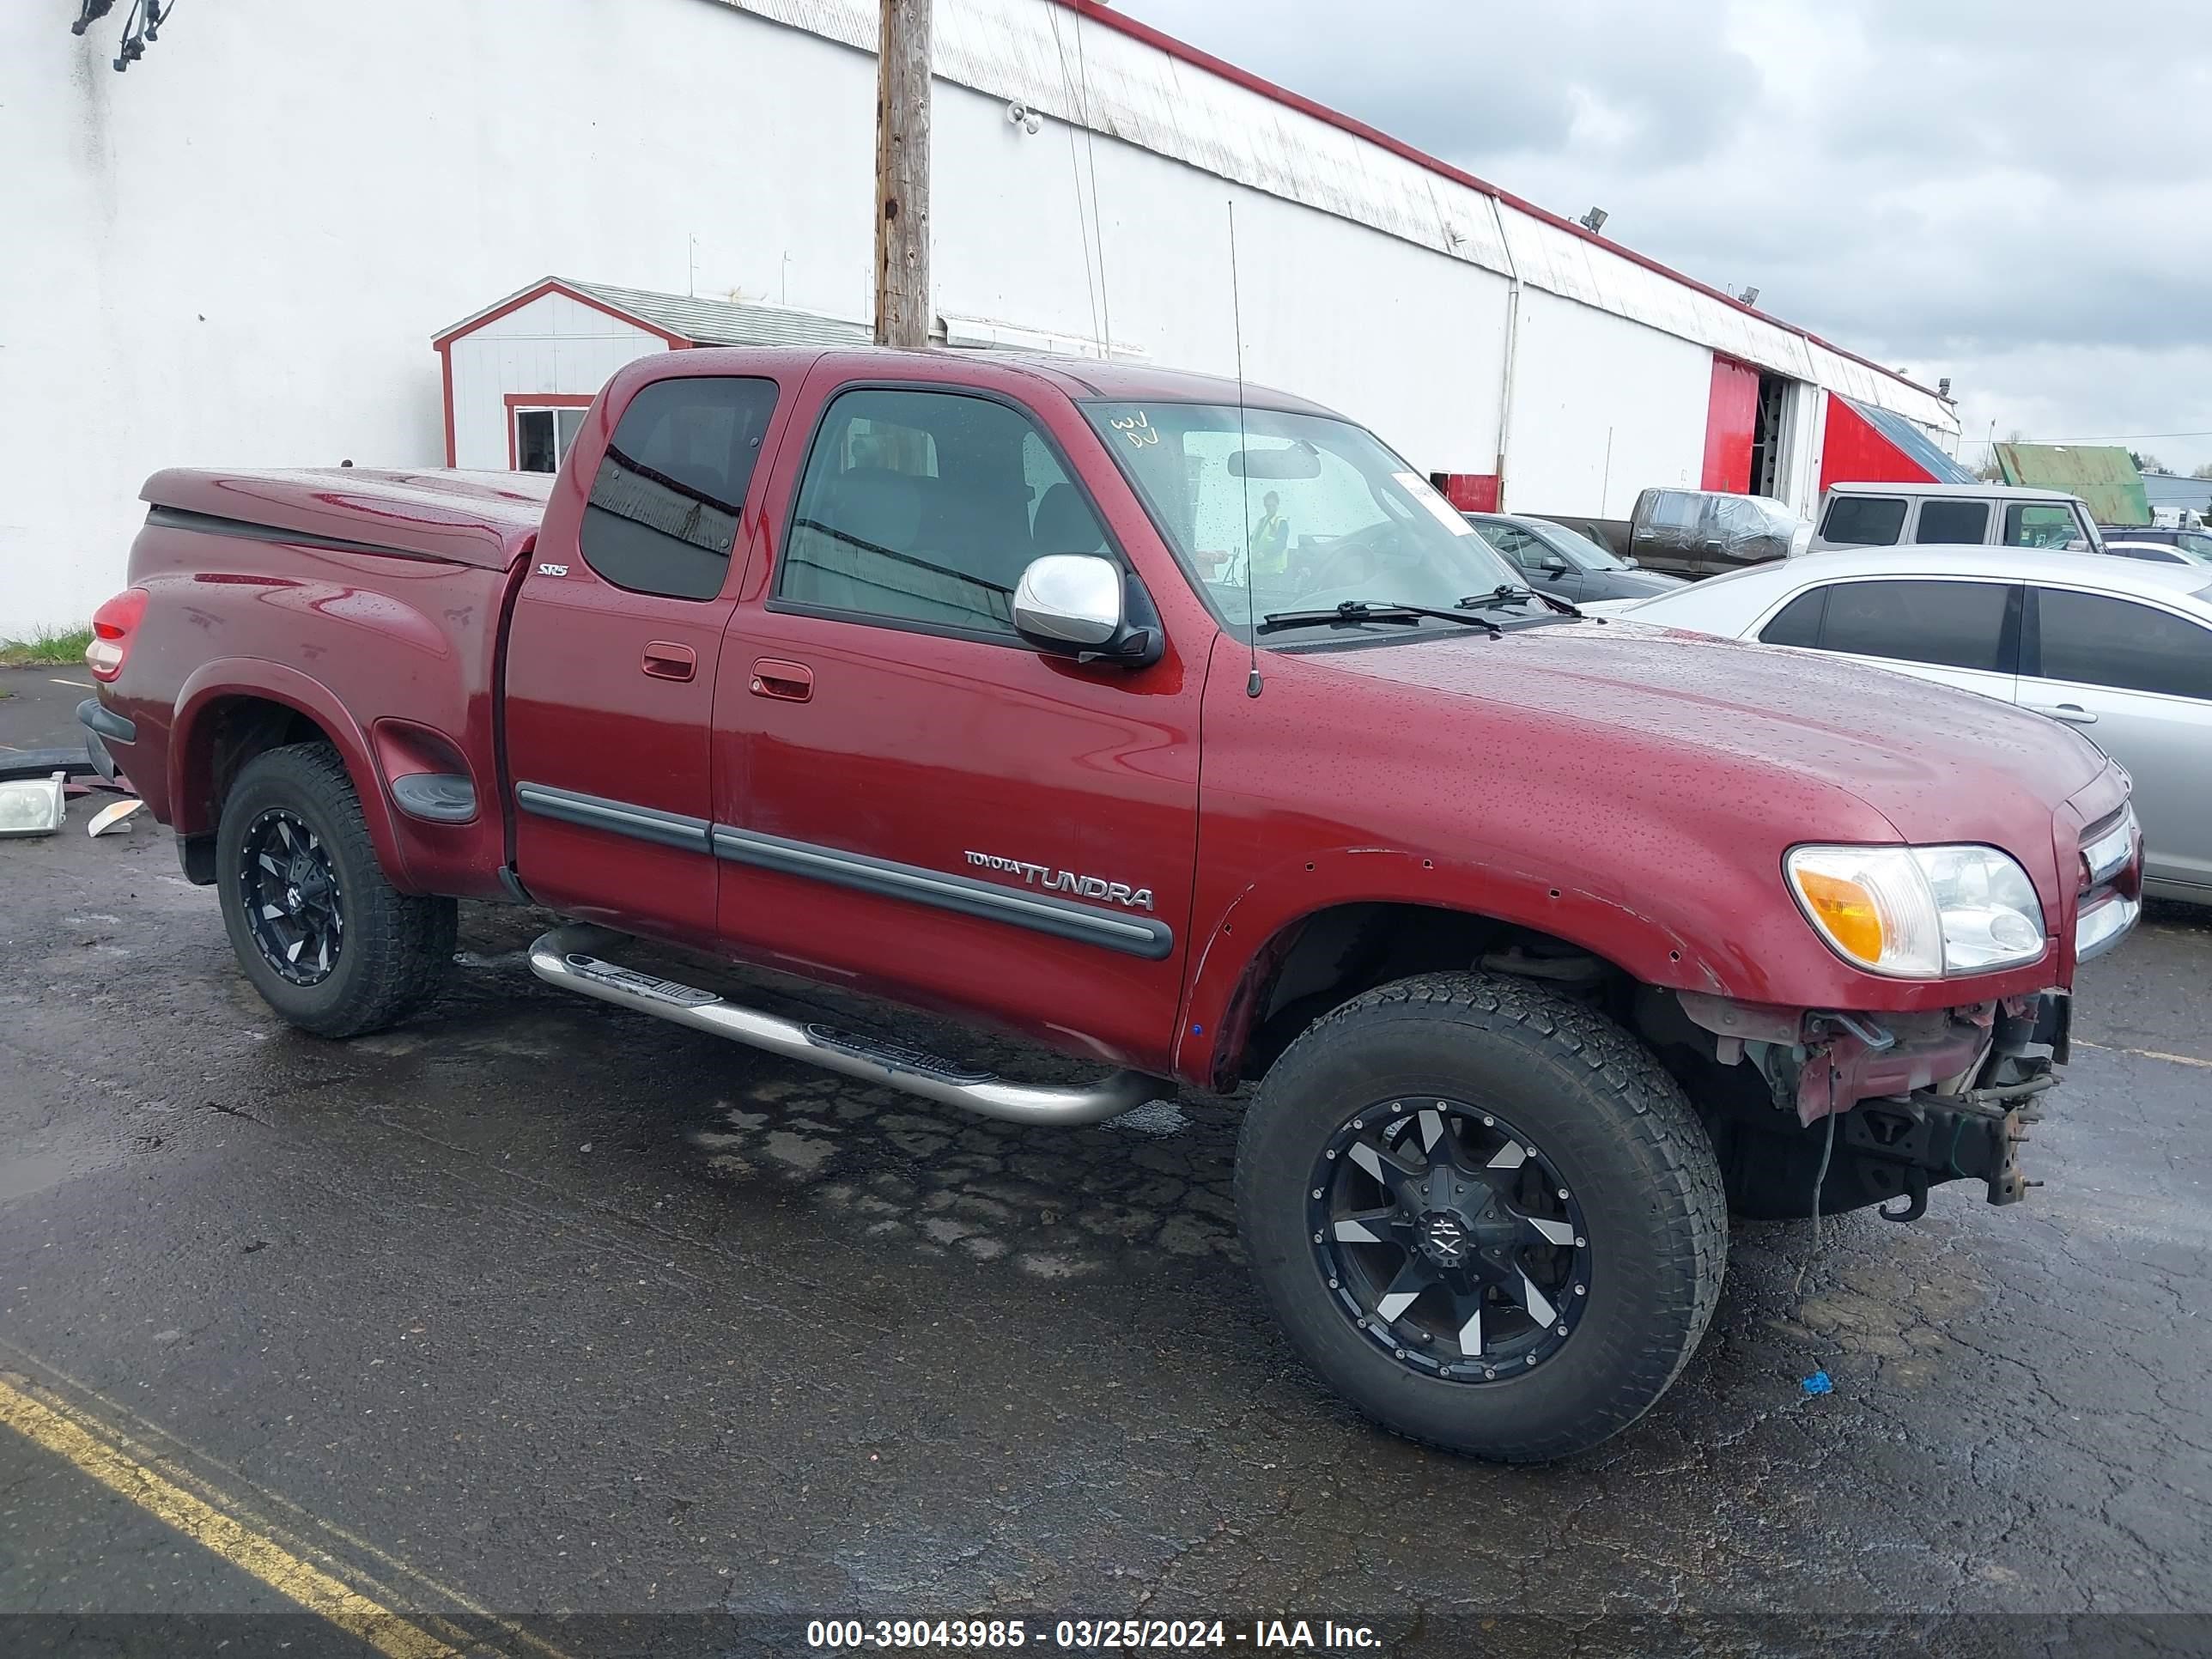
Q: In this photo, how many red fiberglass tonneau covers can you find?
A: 1